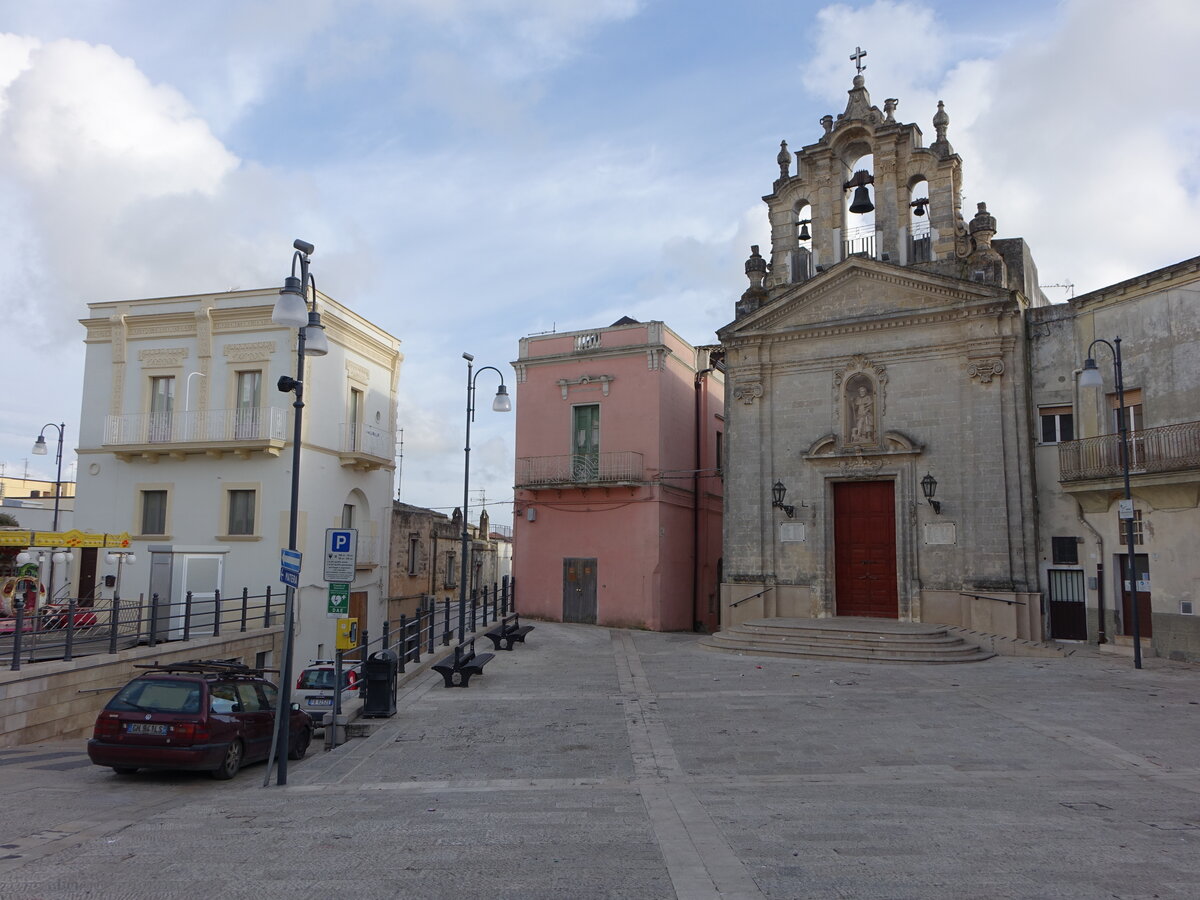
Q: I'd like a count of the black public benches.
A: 2